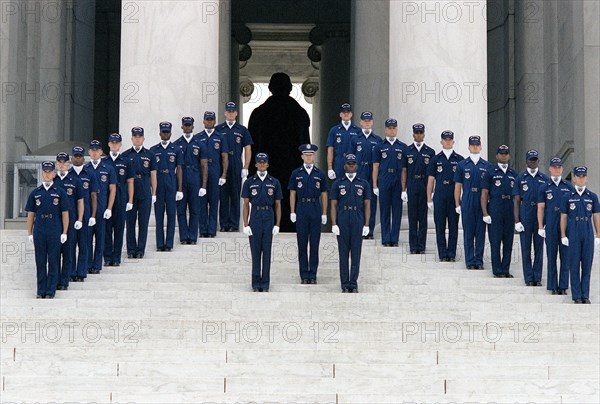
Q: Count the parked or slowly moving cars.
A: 0